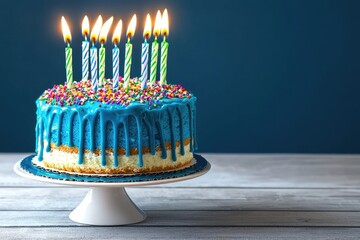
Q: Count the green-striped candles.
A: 5